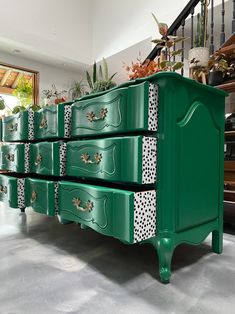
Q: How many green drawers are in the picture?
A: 9